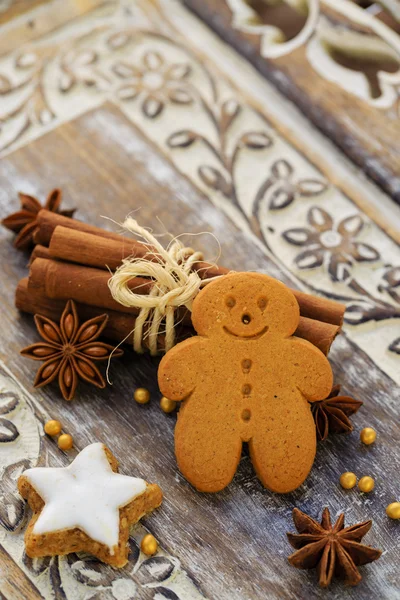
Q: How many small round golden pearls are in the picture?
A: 9